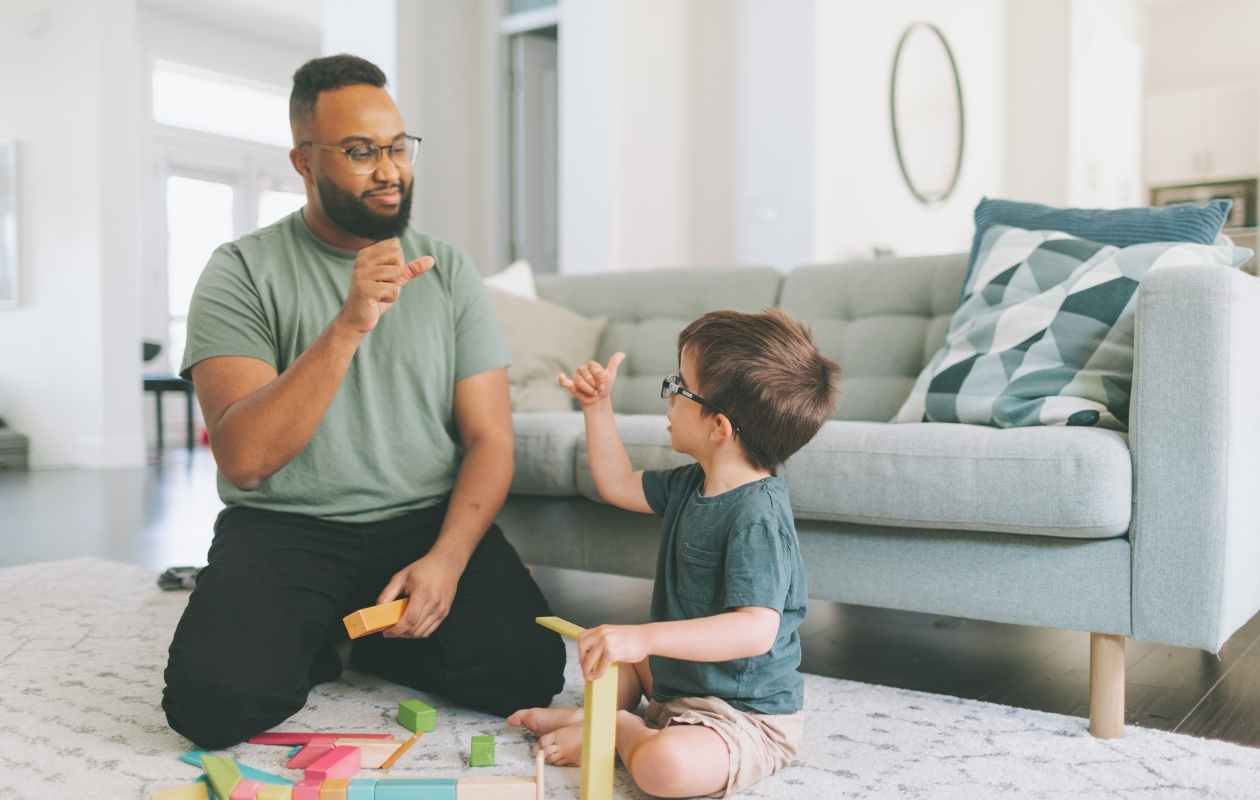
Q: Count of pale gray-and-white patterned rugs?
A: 1